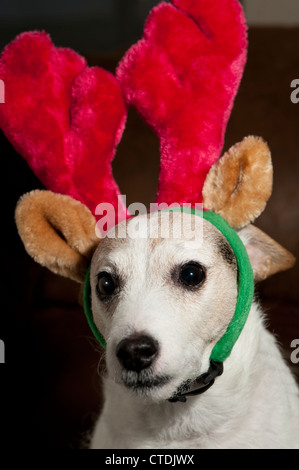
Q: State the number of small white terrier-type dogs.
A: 1